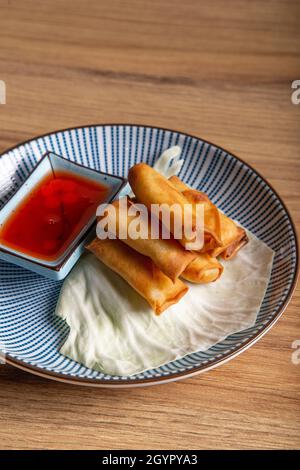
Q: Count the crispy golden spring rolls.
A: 5